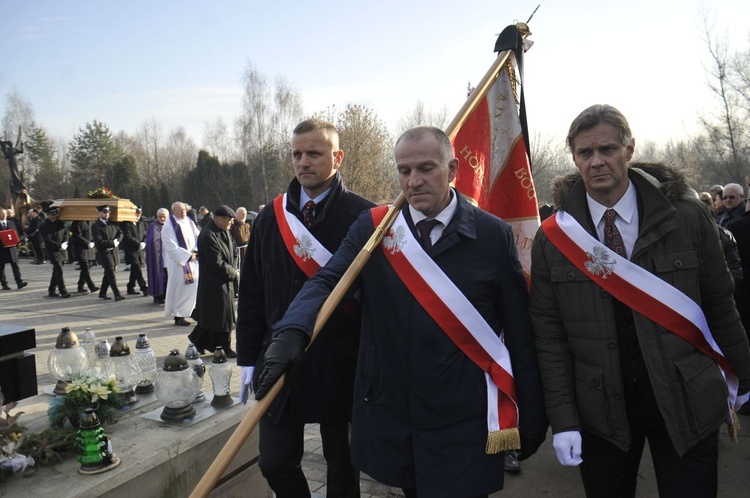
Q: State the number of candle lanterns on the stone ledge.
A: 9